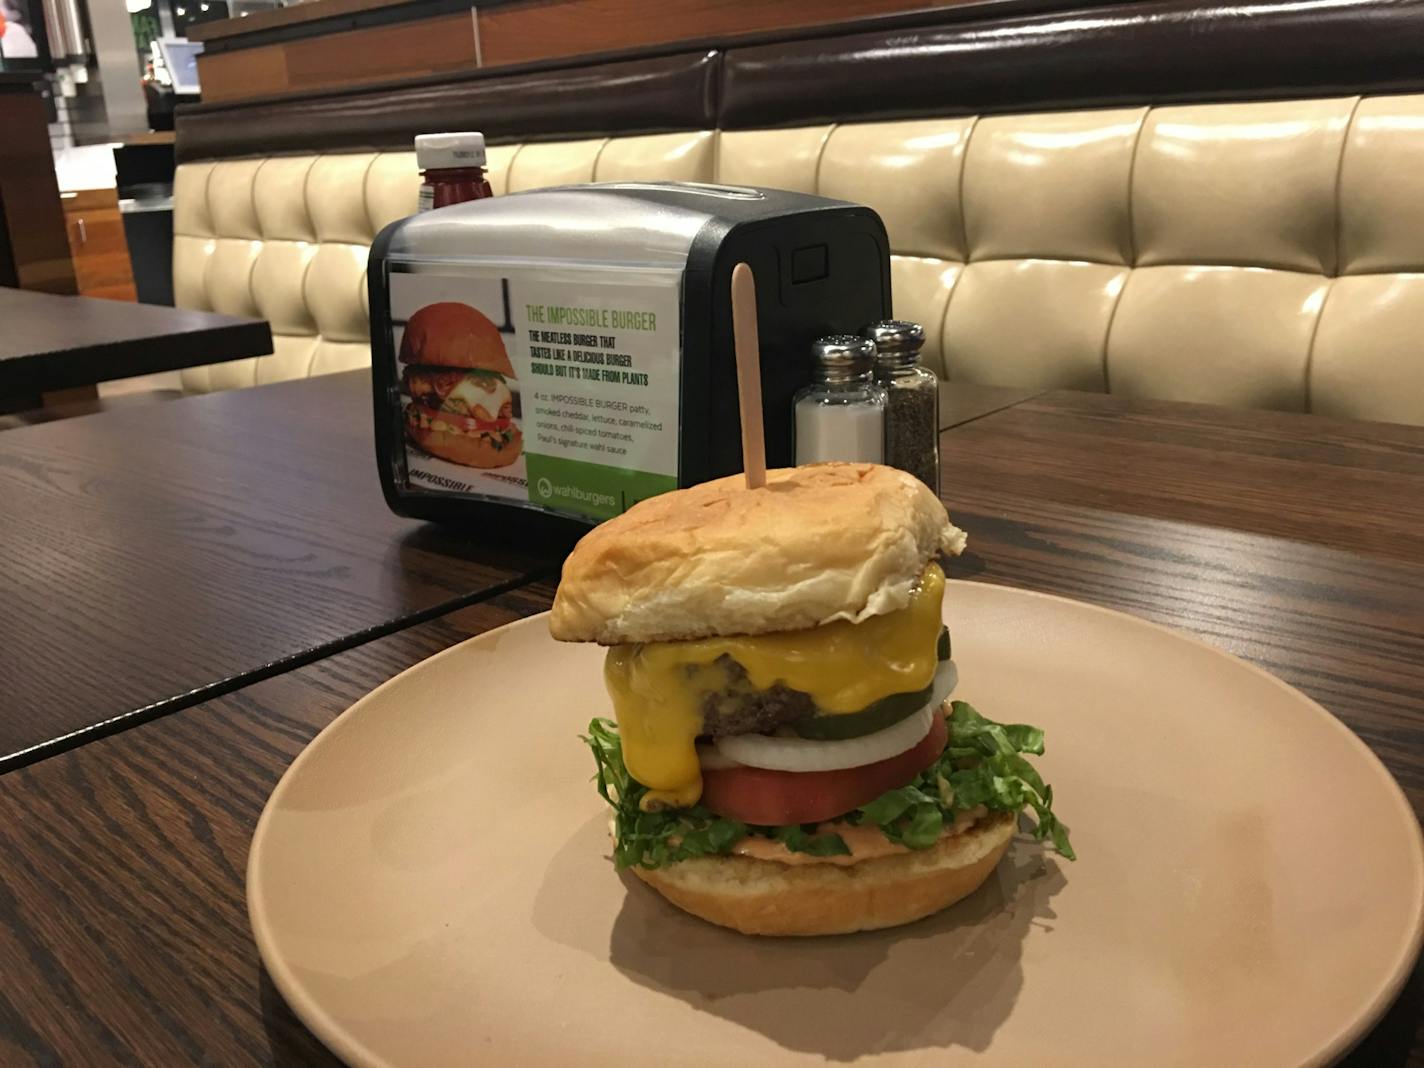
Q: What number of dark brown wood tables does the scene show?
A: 3